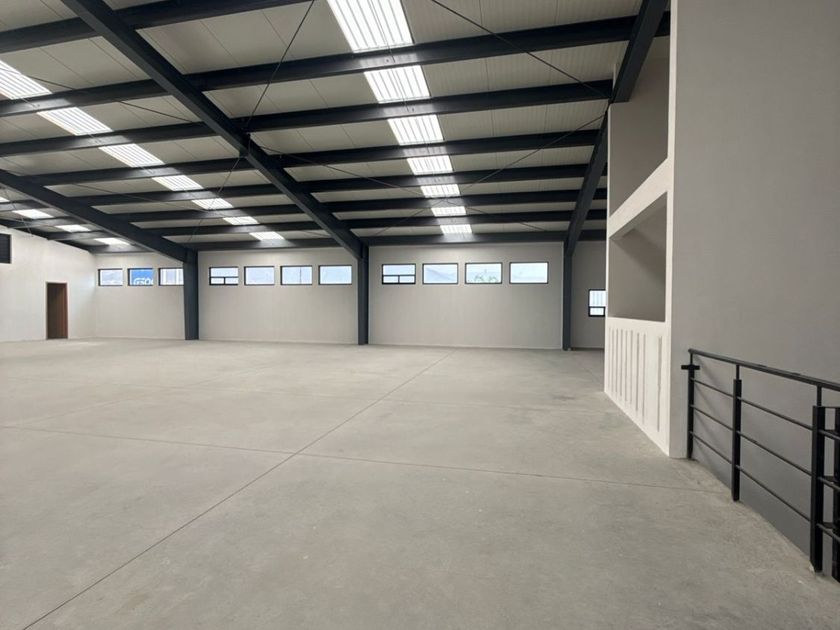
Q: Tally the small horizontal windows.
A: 11